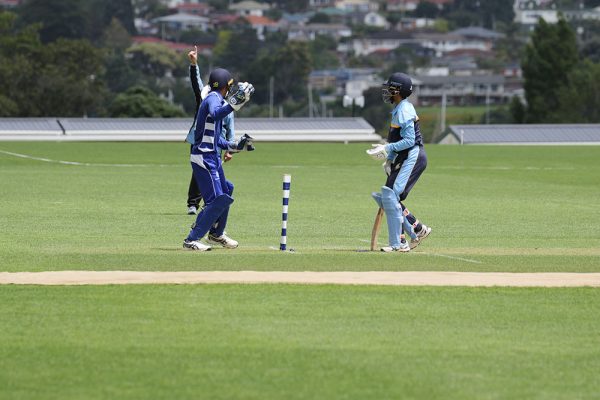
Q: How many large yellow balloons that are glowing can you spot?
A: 0